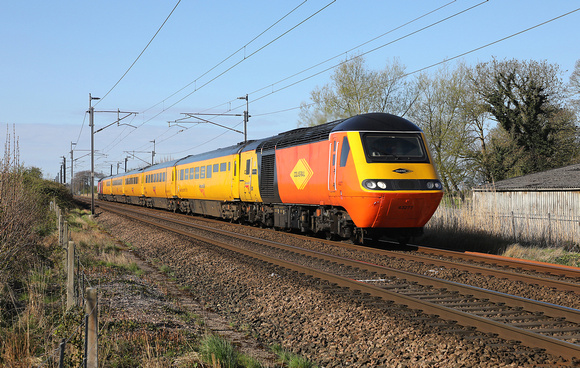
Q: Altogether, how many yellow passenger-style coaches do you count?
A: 5